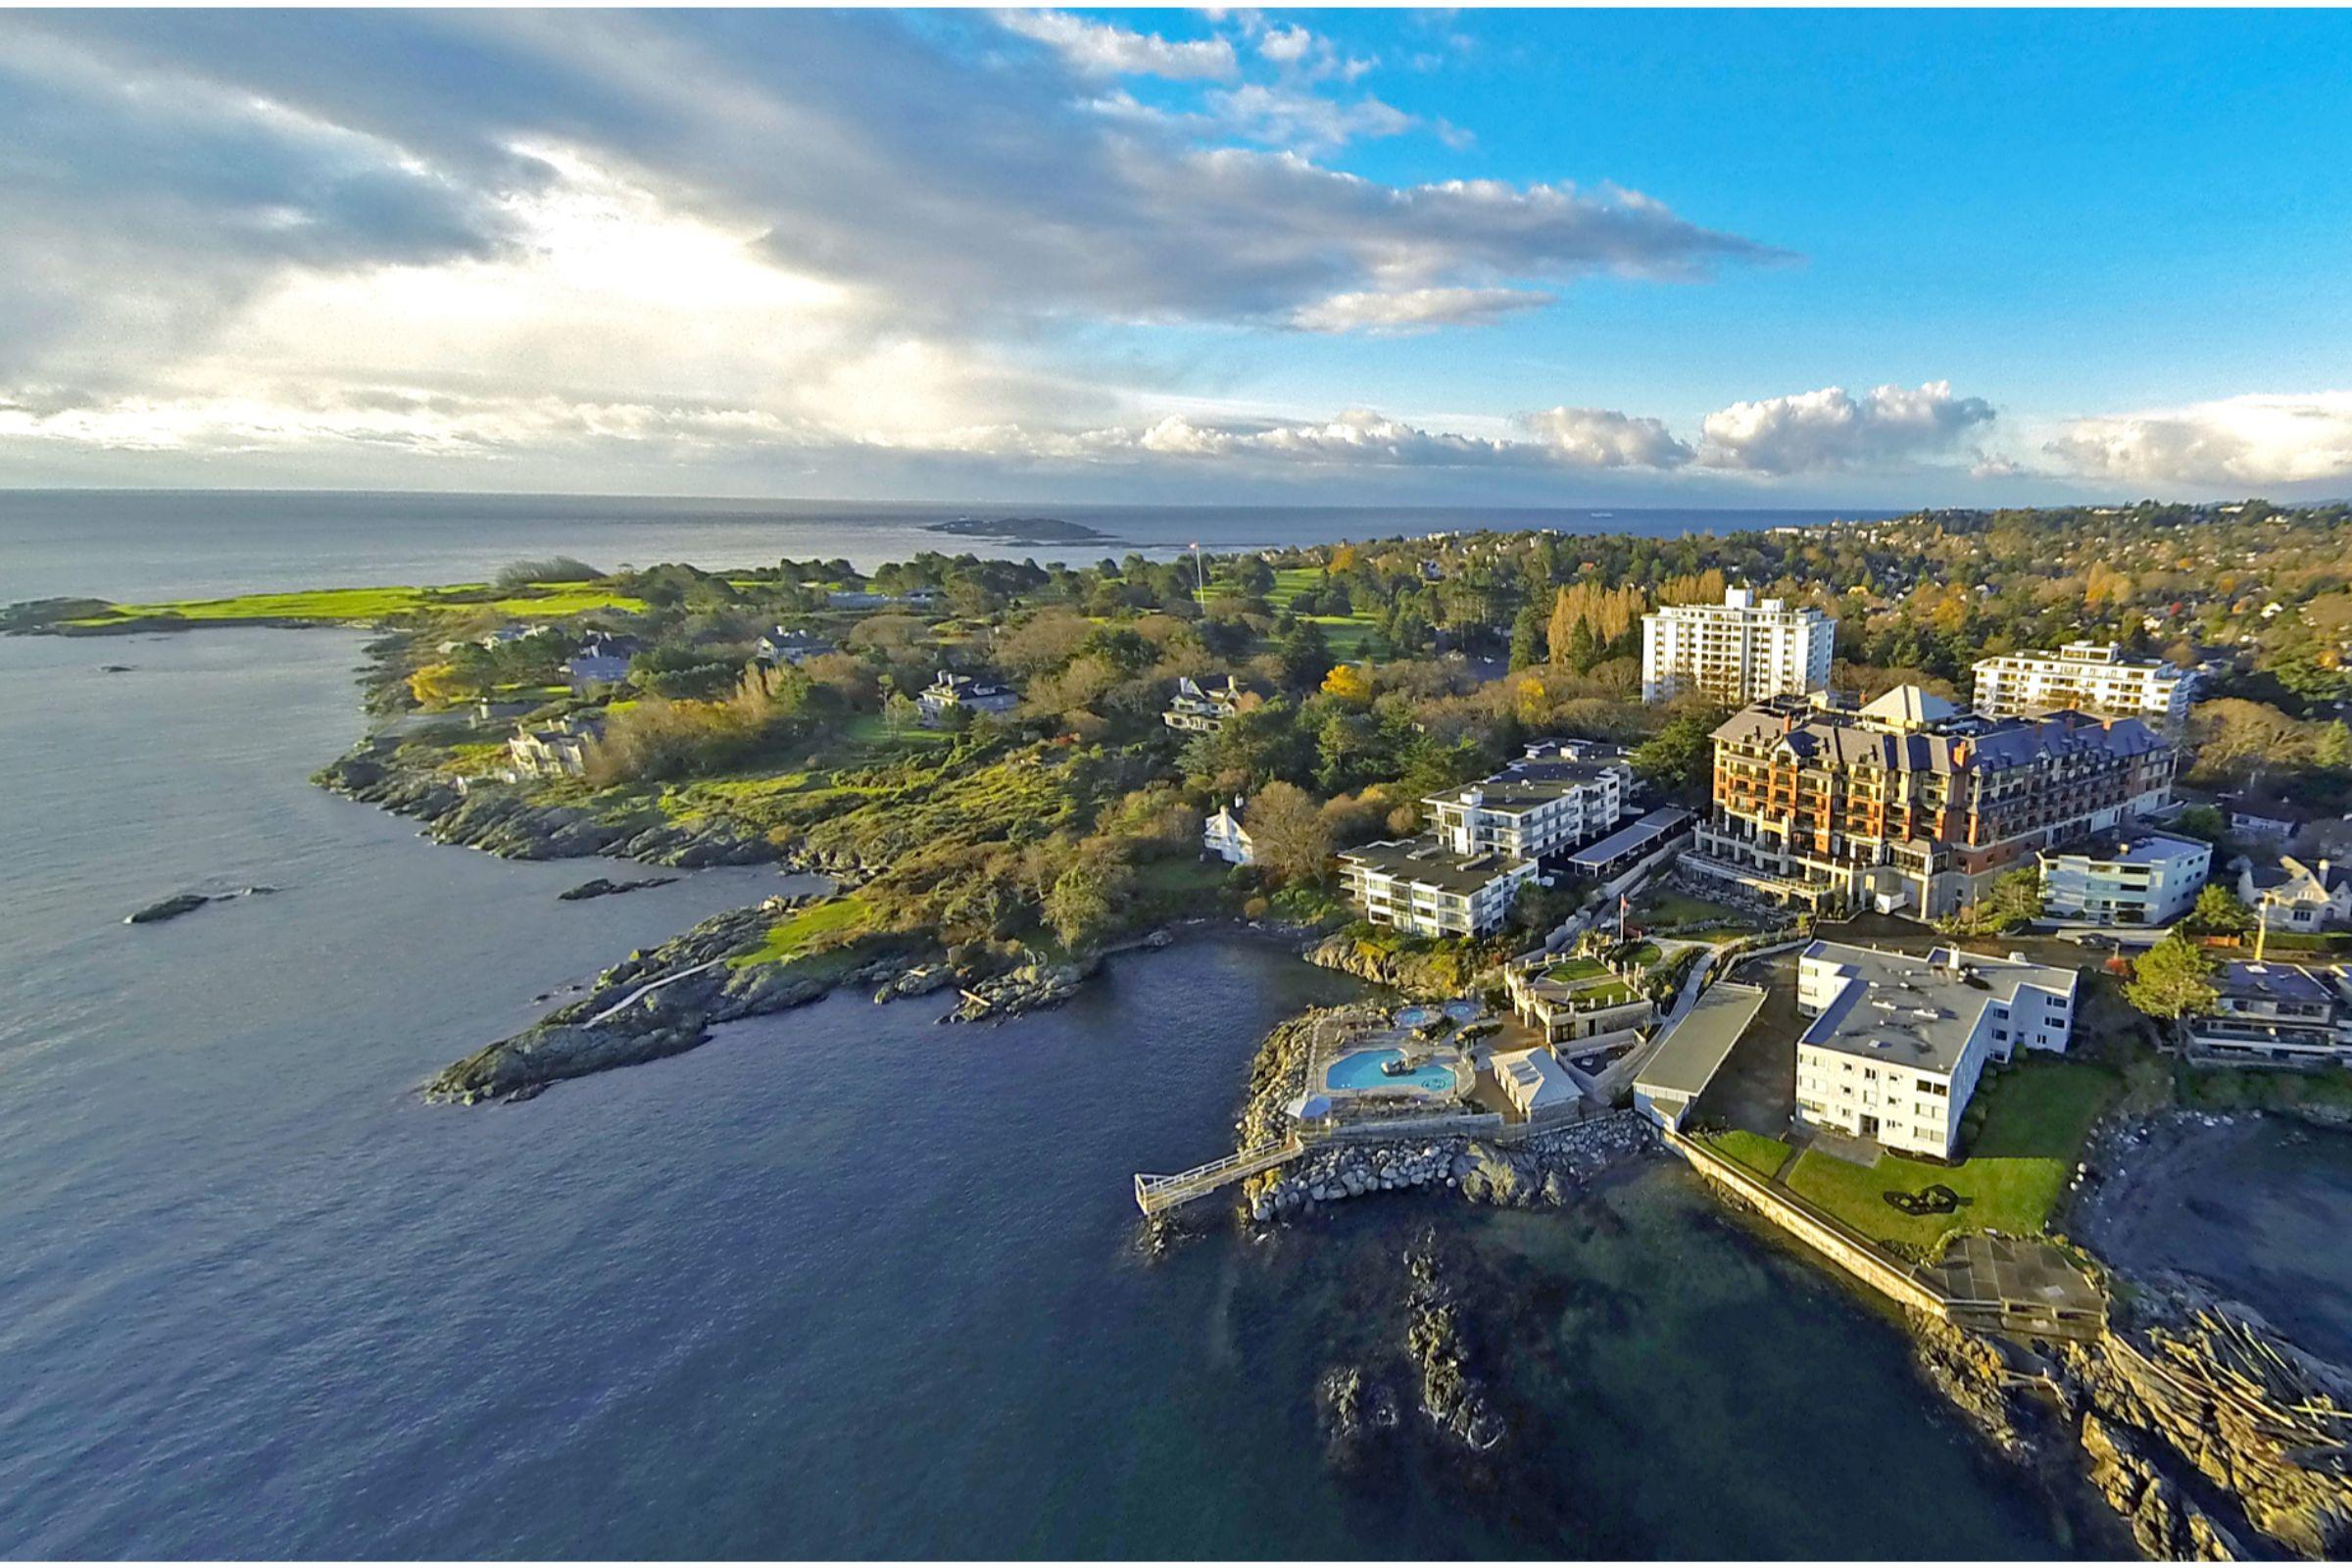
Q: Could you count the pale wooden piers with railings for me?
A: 1